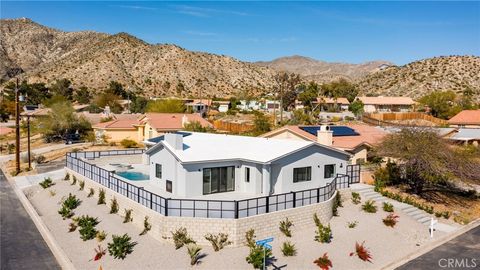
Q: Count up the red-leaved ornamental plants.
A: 4